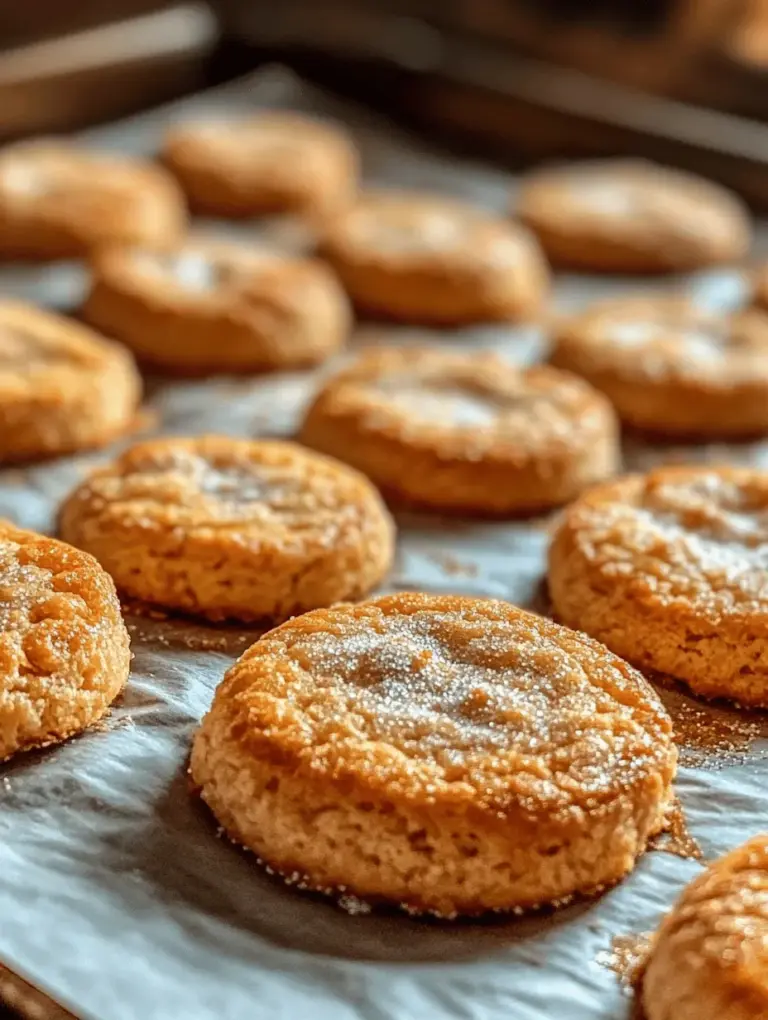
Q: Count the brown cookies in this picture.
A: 14